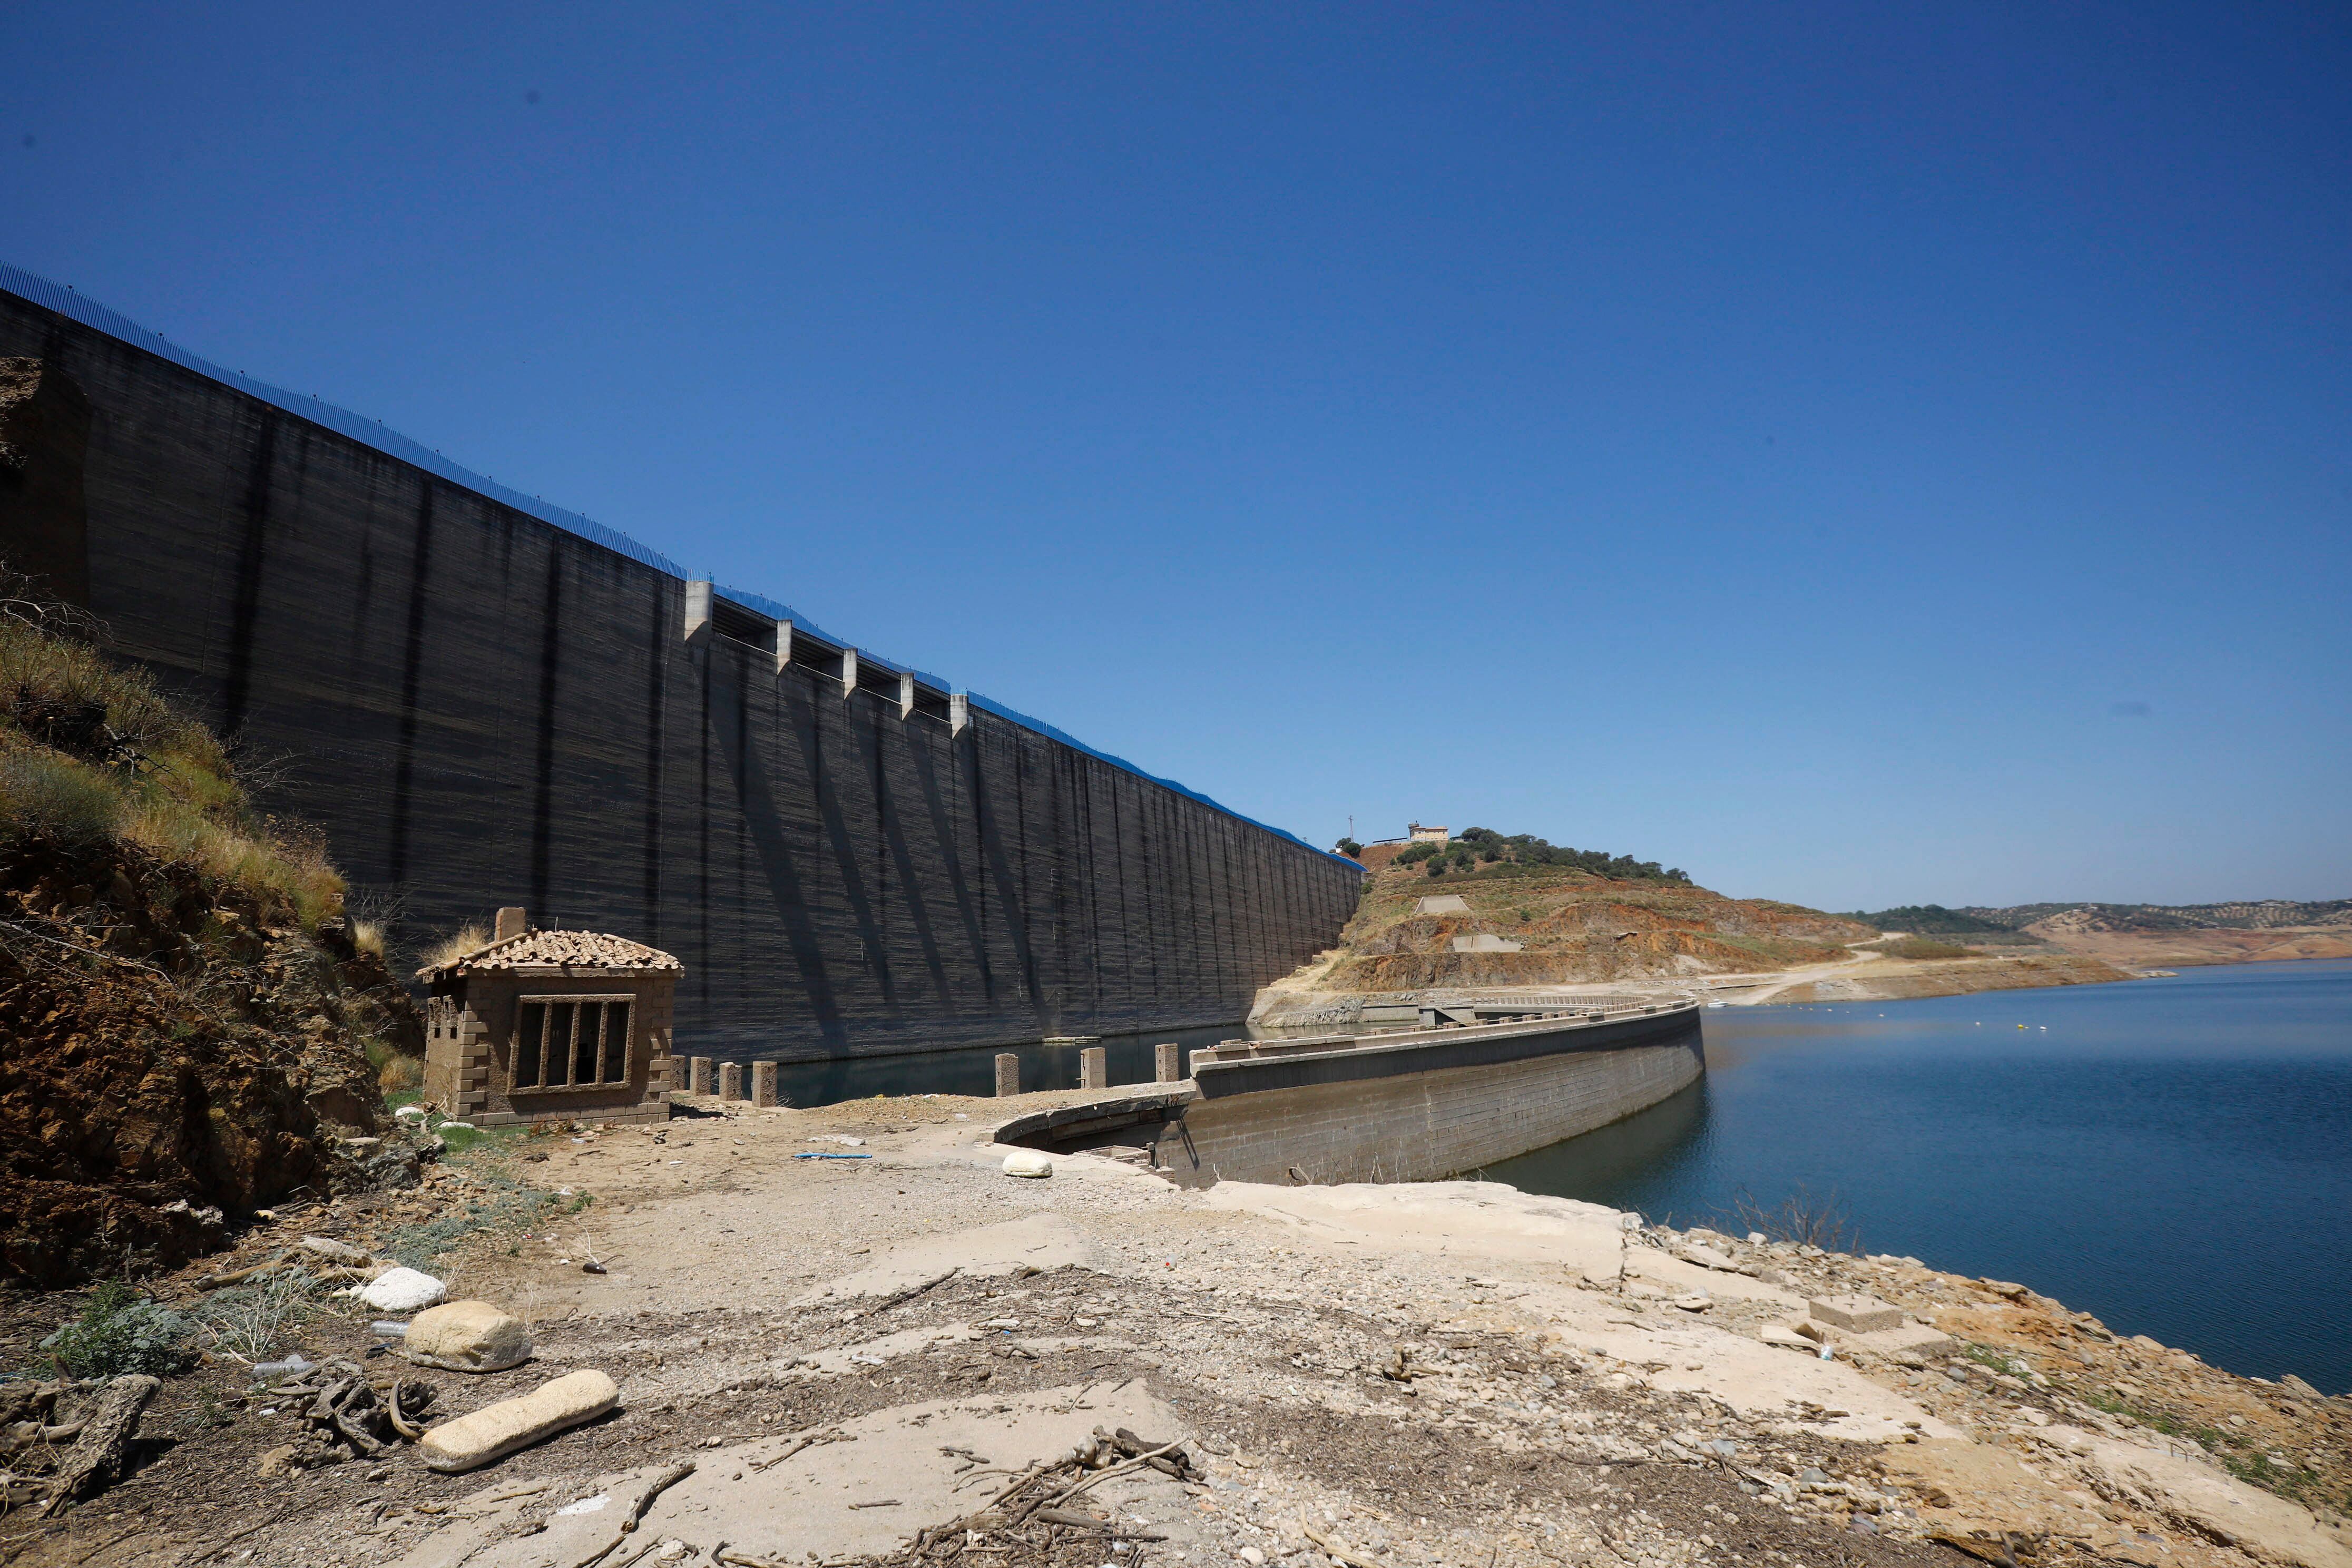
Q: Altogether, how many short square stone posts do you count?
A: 7